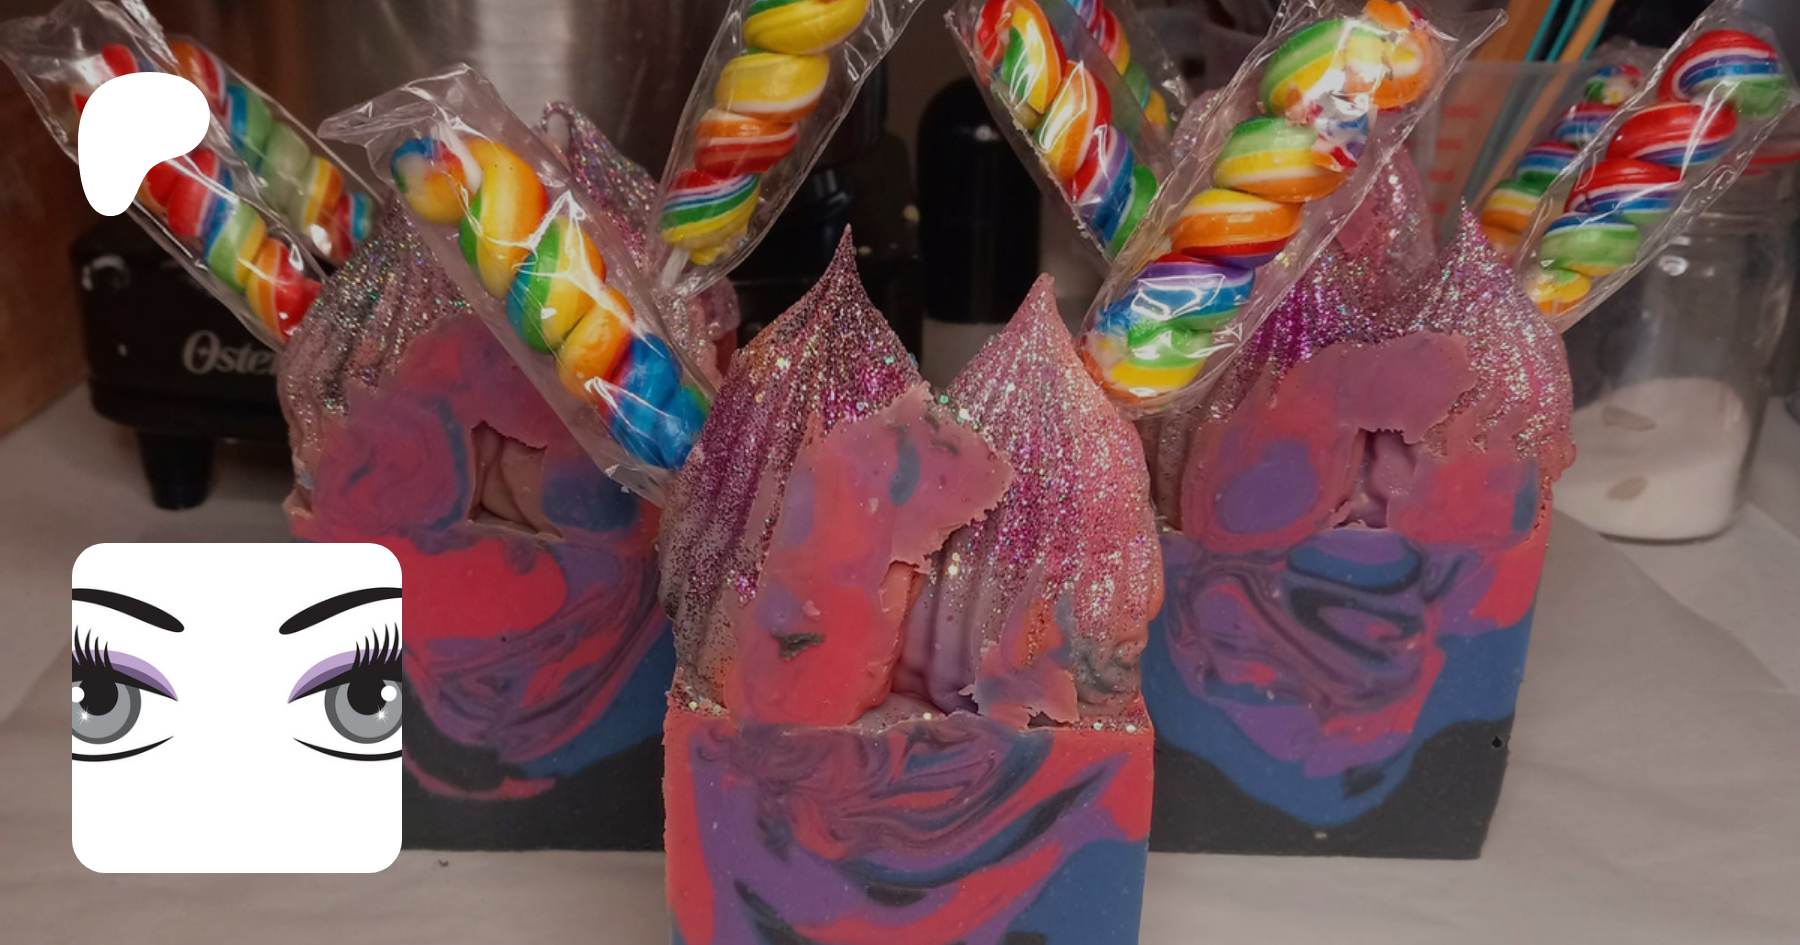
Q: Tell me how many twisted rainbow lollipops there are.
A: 9